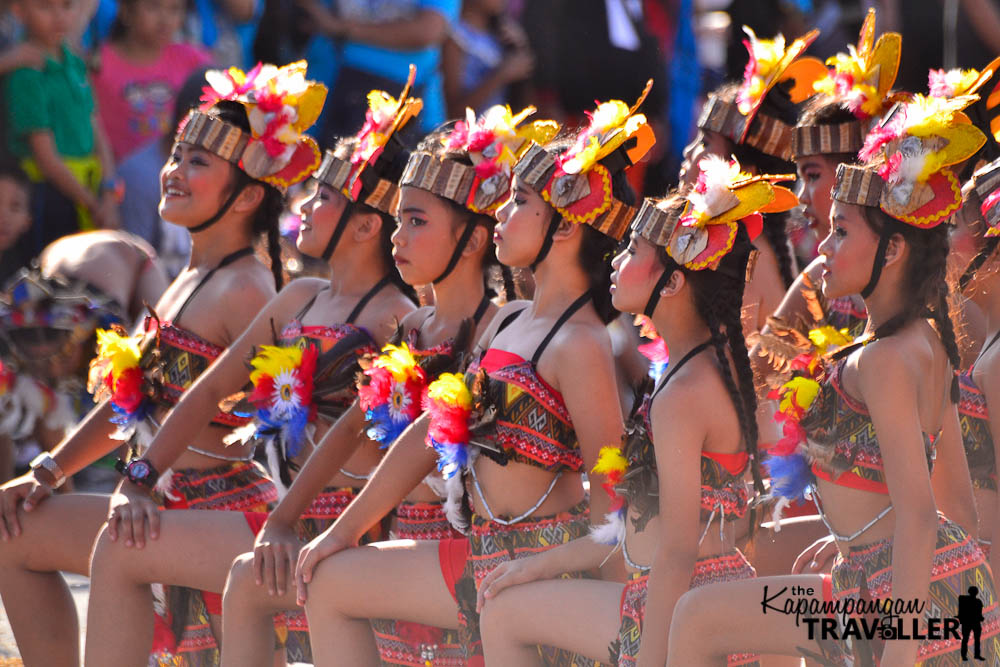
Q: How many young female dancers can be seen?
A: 9